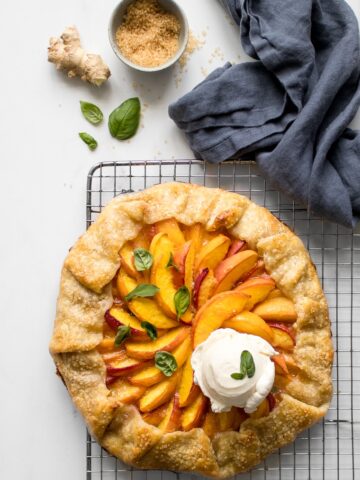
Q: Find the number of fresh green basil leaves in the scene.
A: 12